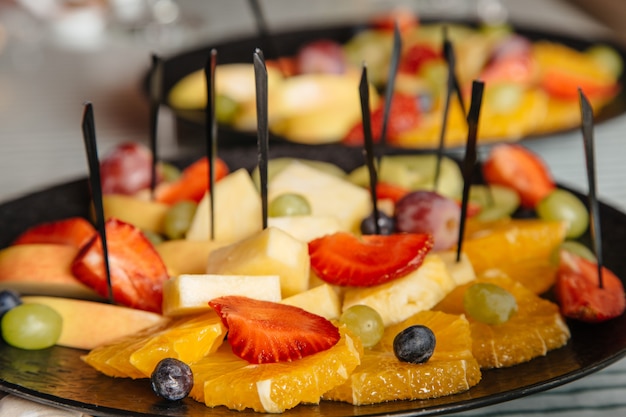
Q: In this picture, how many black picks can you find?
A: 11